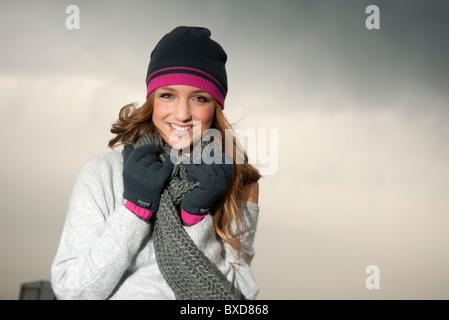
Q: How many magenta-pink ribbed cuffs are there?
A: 2